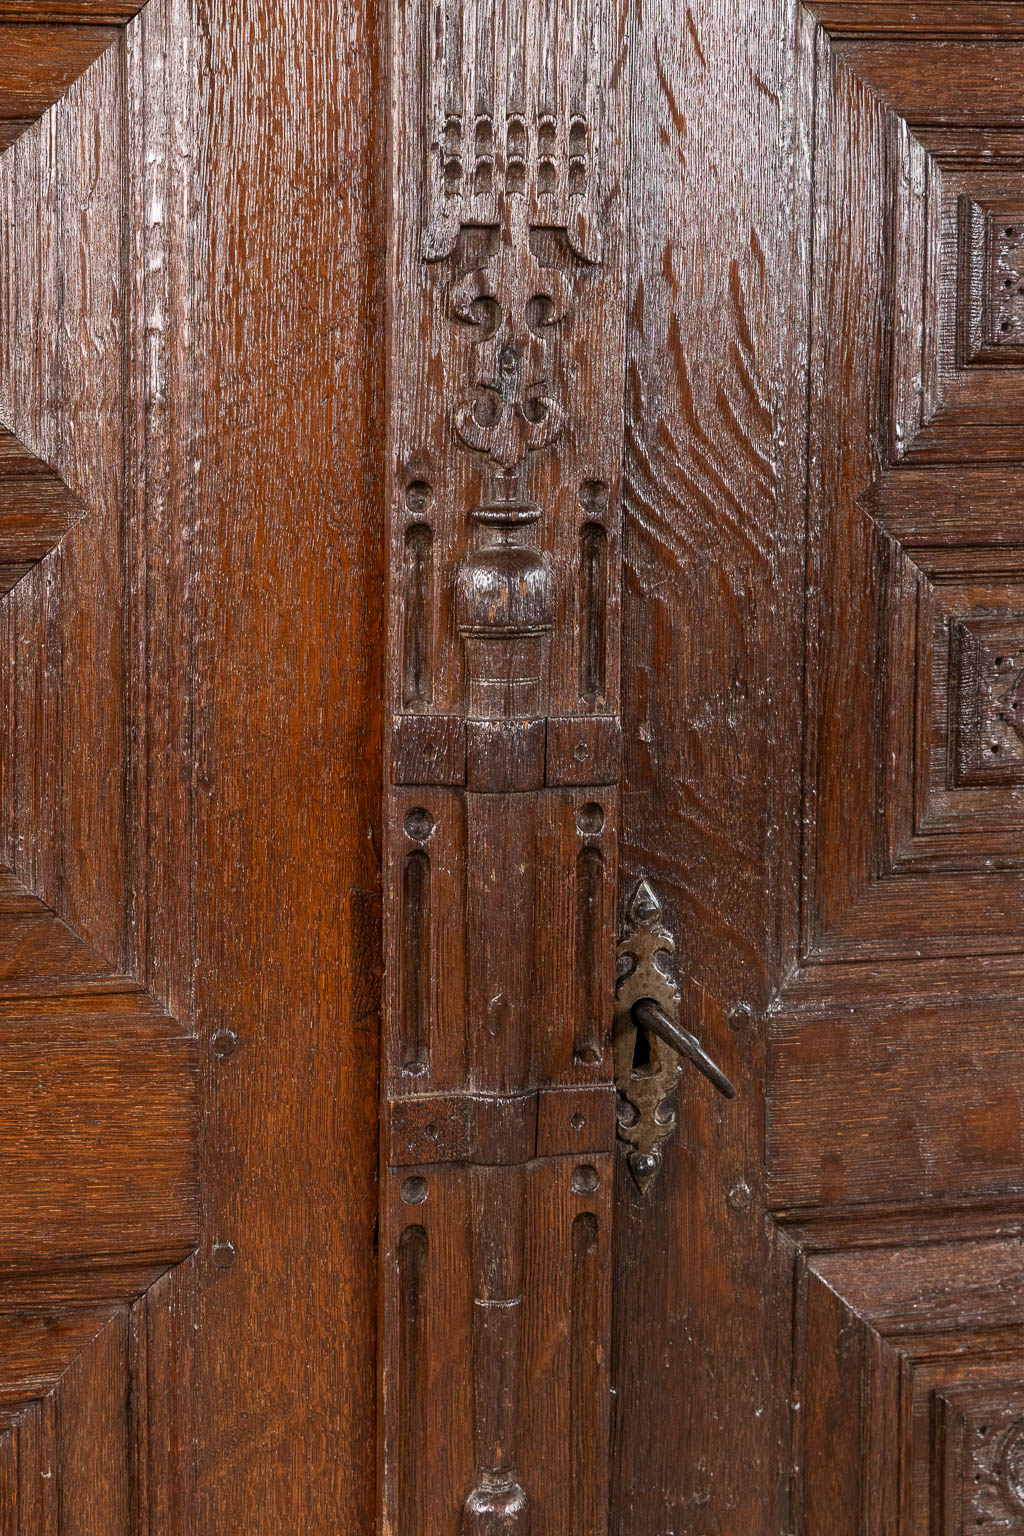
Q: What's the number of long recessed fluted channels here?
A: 6